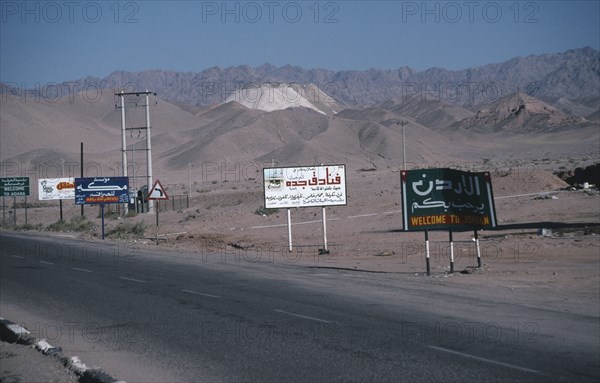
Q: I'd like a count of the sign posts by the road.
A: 6